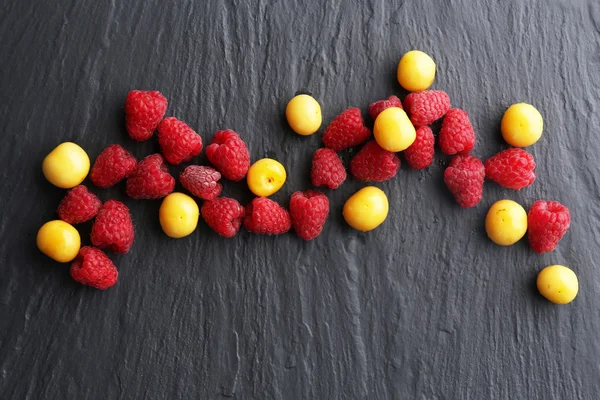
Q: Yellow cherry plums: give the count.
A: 11